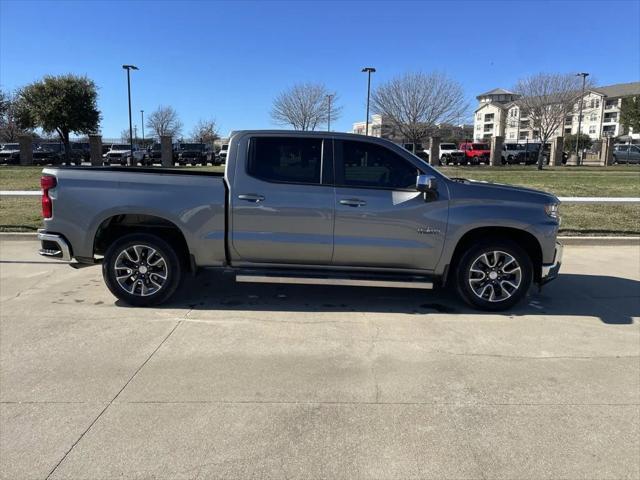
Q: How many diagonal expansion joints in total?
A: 1